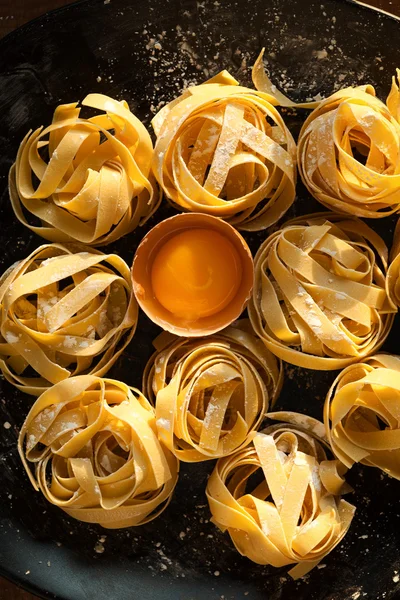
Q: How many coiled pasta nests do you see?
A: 9